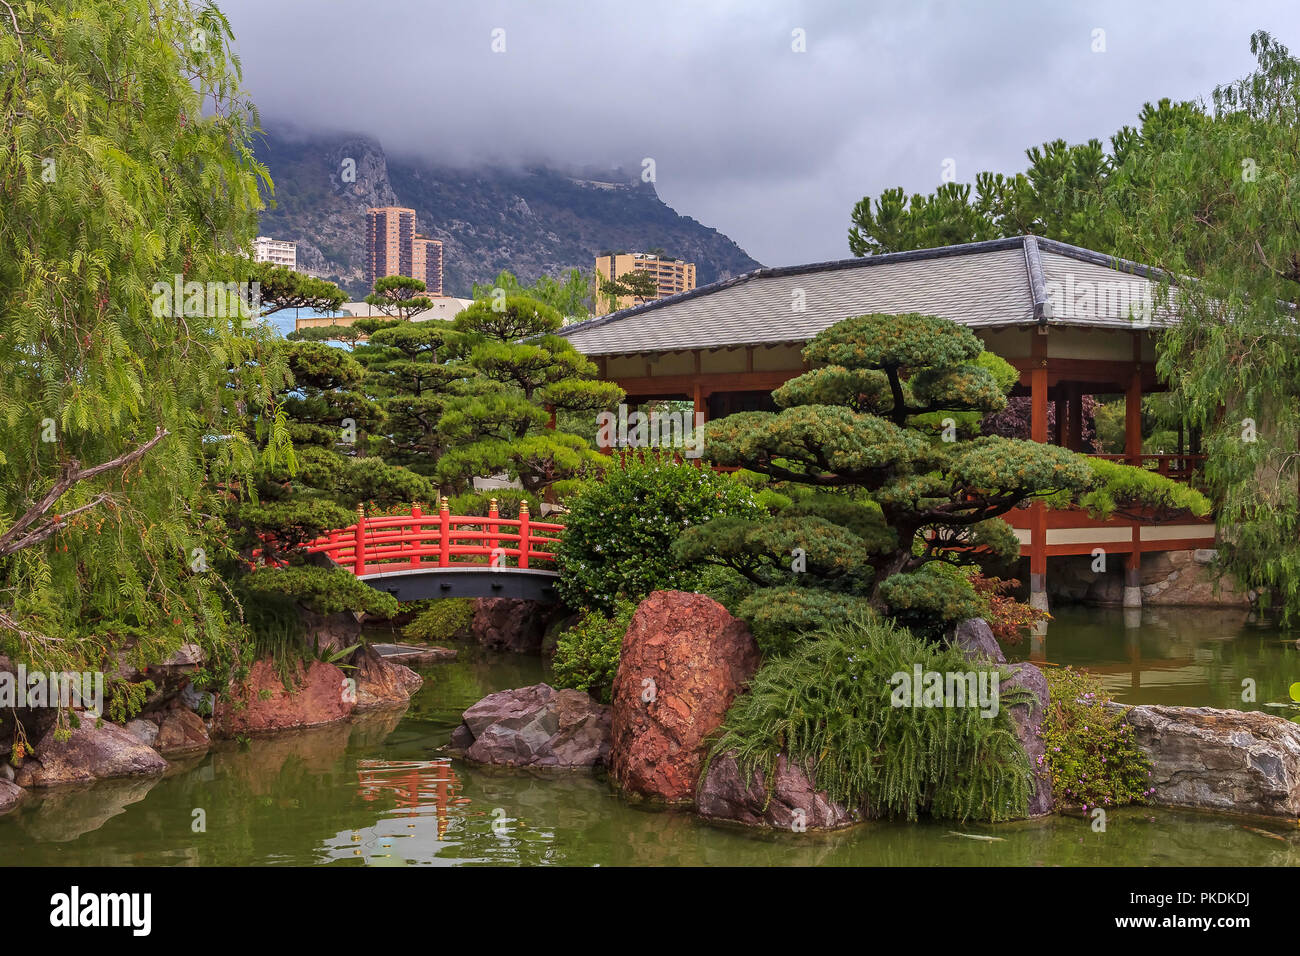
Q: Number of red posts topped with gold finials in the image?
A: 5